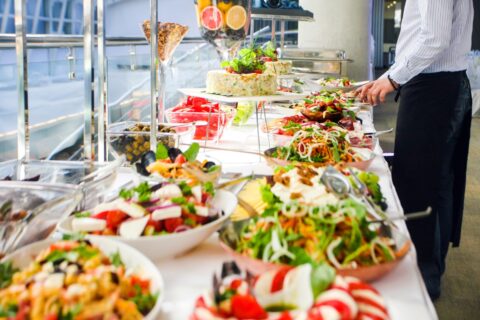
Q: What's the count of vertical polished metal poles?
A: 4